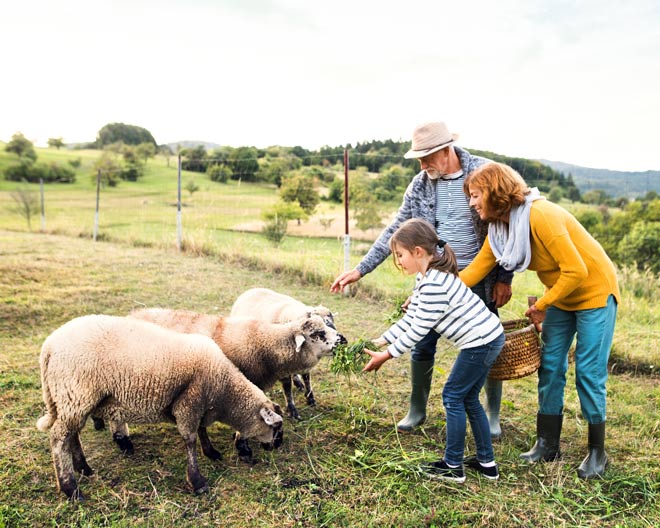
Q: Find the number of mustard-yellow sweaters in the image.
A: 1